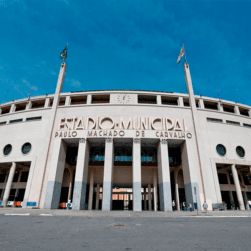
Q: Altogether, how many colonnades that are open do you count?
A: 5